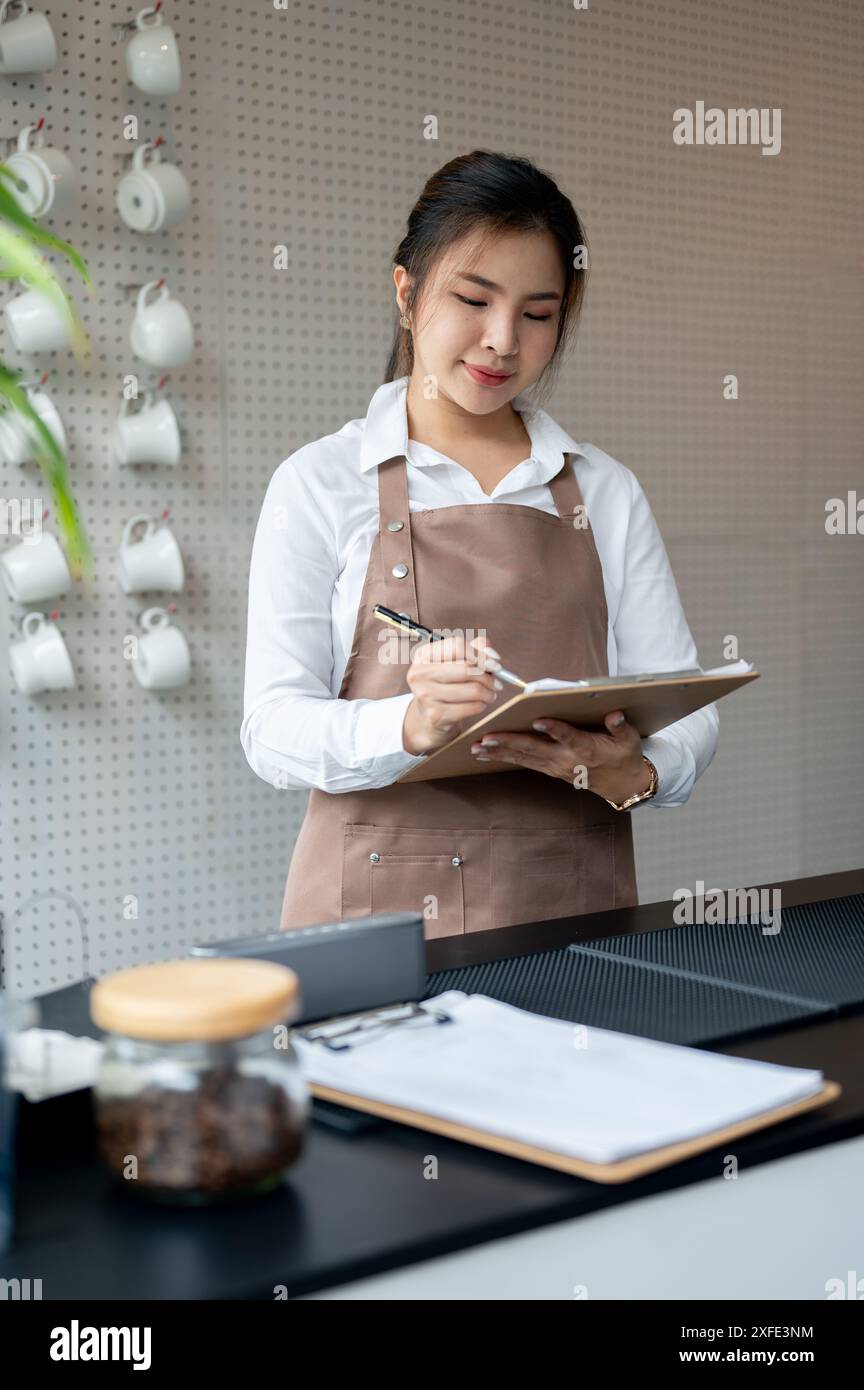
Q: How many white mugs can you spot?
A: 12